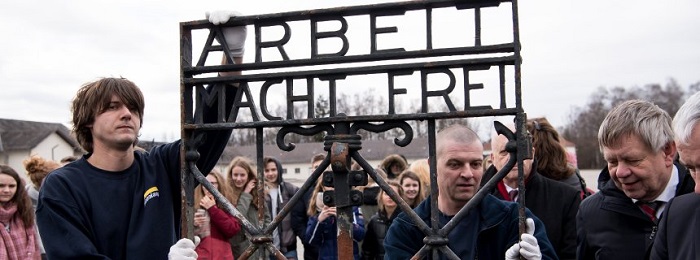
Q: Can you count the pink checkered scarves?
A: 1